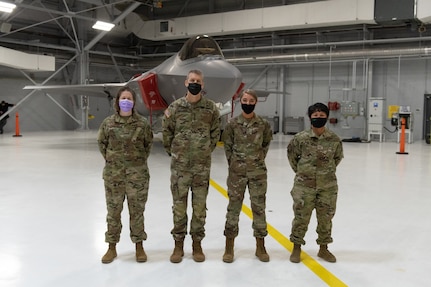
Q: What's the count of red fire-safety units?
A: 2